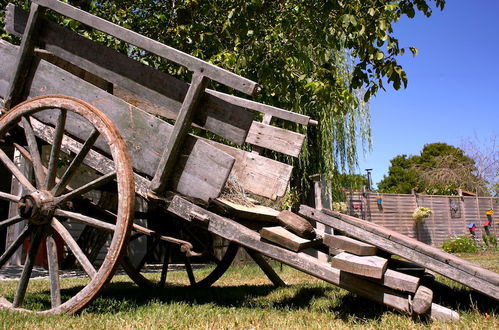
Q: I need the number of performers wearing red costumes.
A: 0